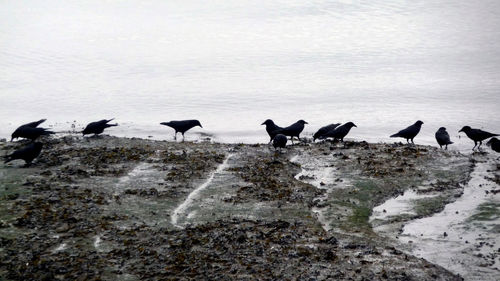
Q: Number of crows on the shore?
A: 13